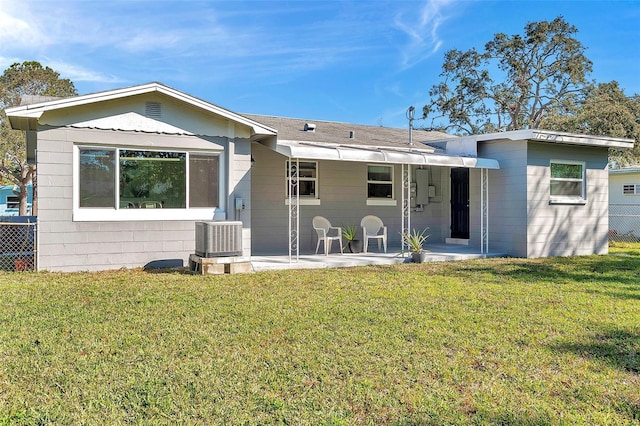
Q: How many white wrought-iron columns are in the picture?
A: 3